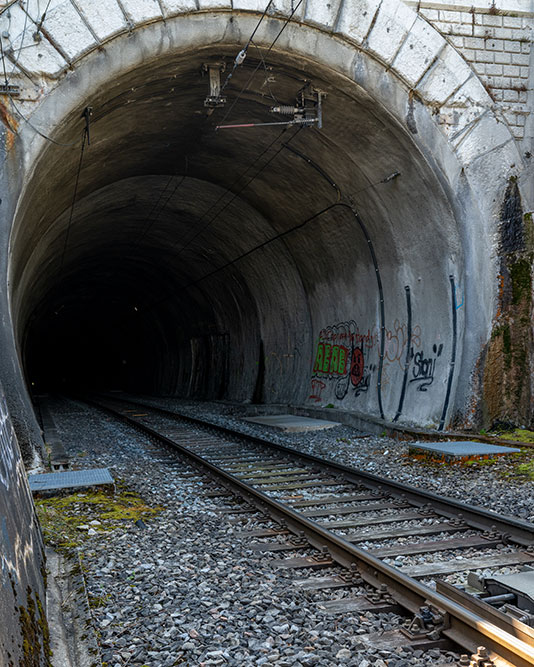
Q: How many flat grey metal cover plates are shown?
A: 3